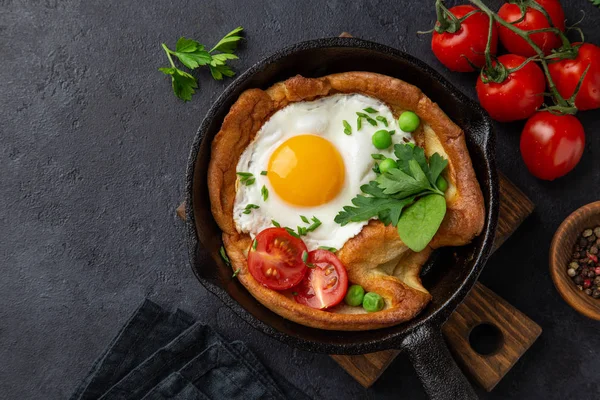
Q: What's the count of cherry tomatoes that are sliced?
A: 2